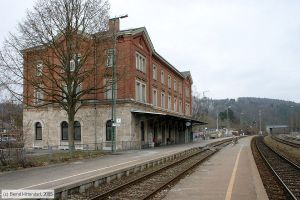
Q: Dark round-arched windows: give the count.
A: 4